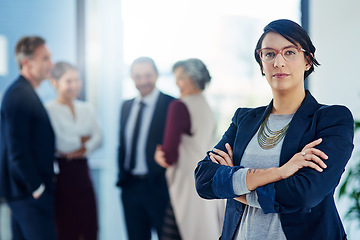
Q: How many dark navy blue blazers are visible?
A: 3